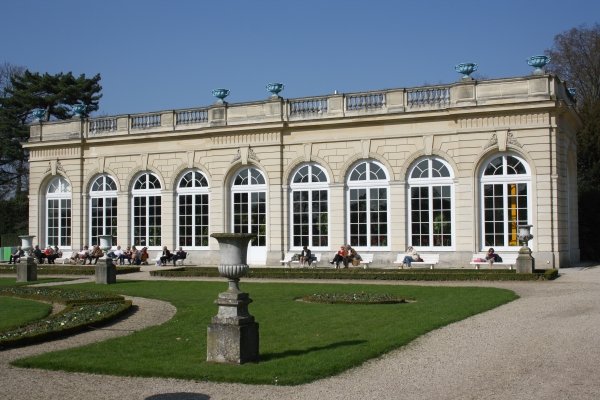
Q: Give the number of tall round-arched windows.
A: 9